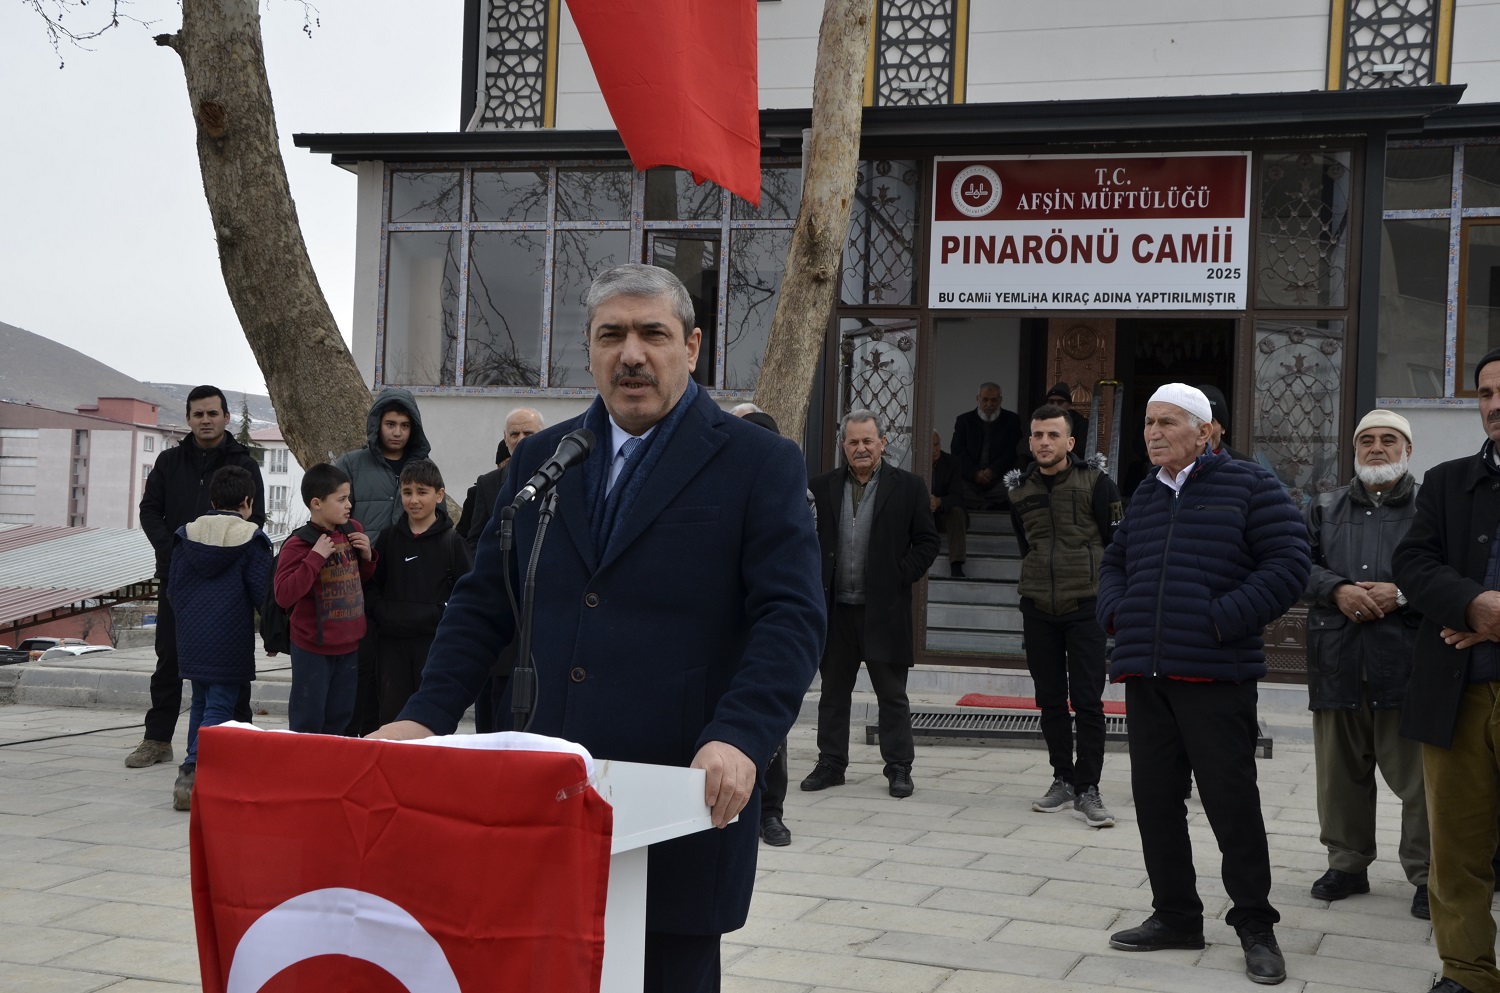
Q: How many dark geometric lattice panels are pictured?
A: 3